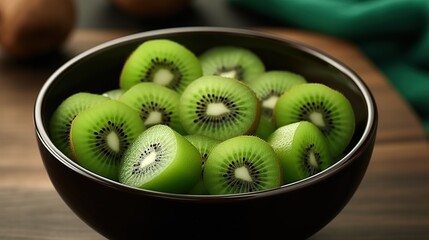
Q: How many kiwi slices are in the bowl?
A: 13